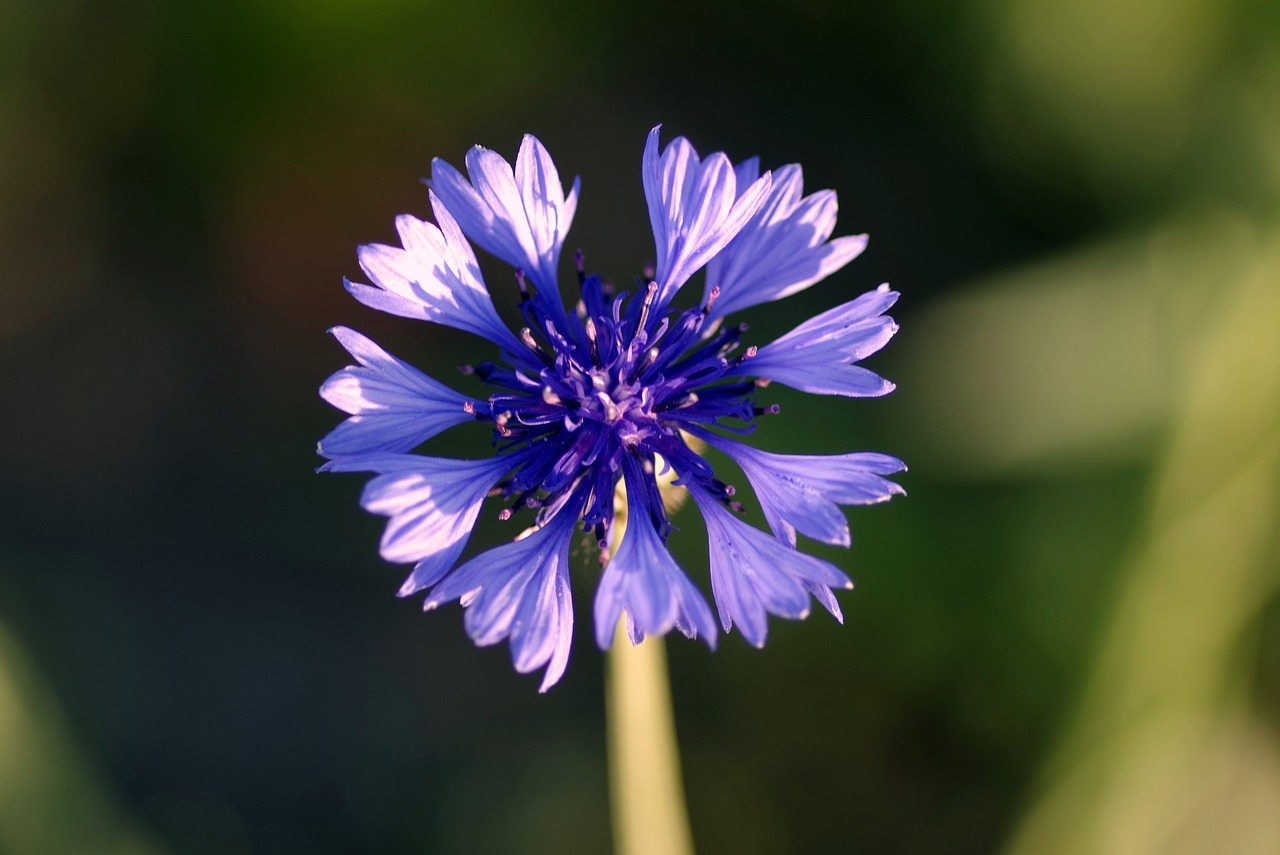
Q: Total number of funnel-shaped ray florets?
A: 11